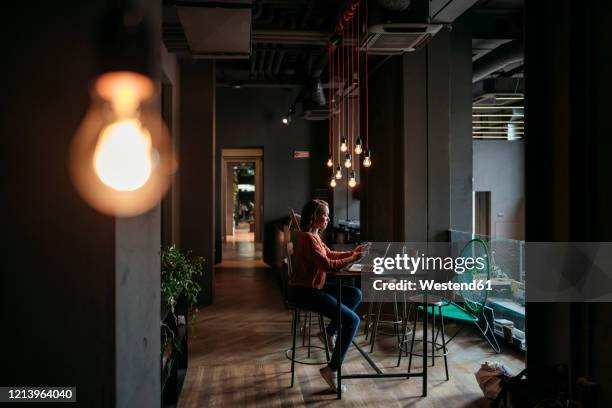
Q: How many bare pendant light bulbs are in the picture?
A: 9